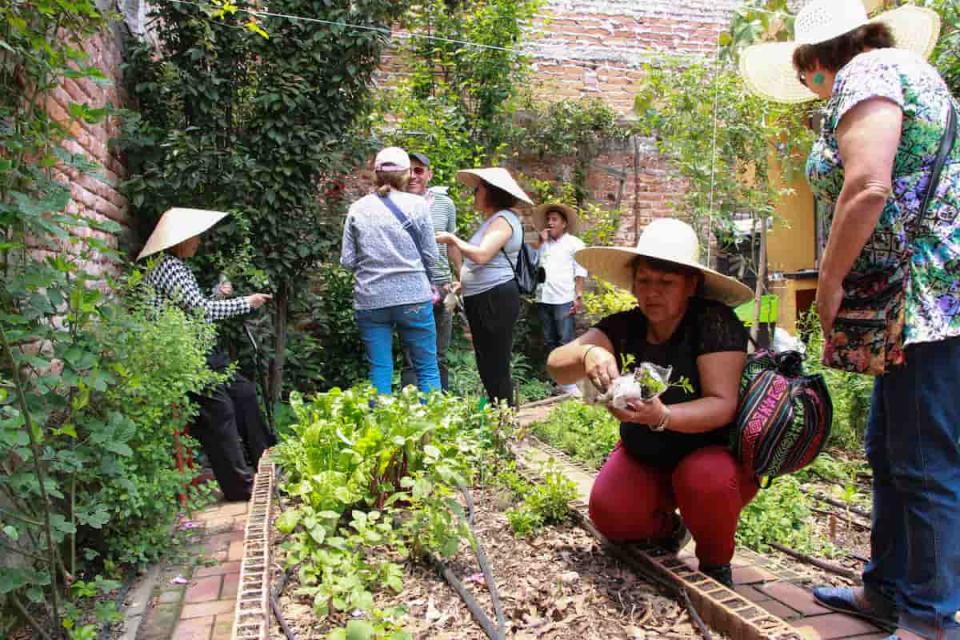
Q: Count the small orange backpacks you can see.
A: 0